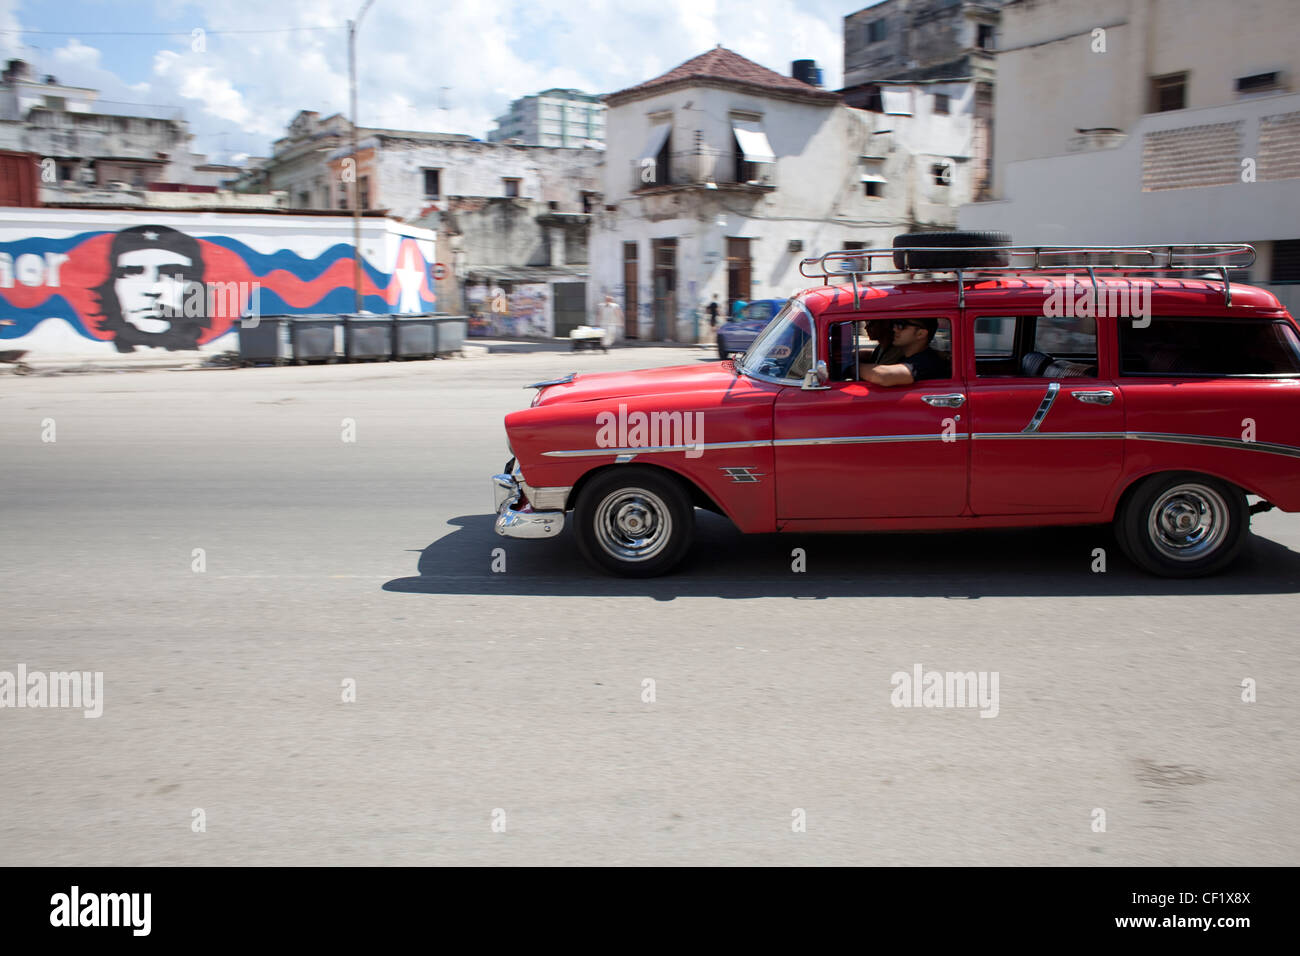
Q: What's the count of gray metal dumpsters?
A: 5